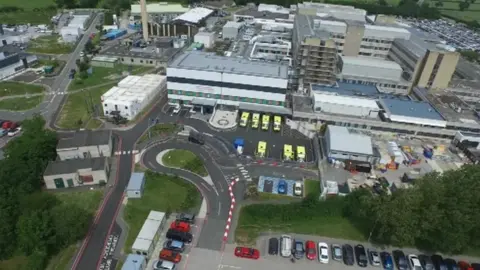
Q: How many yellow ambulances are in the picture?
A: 7